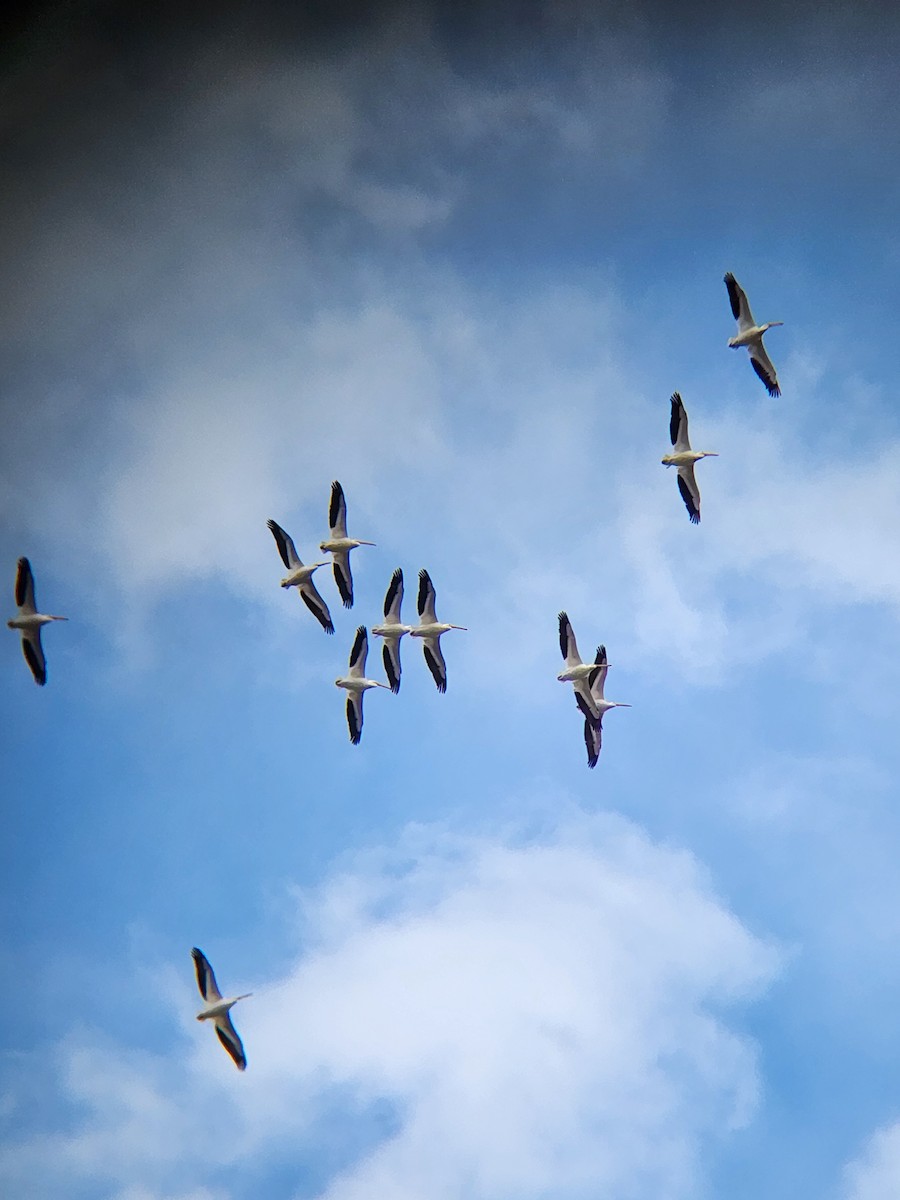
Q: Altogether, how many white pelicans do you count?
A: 11